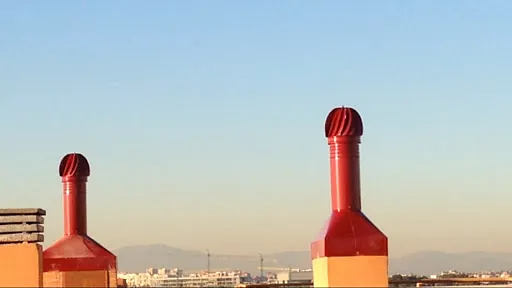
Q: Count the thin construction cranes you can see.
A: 2